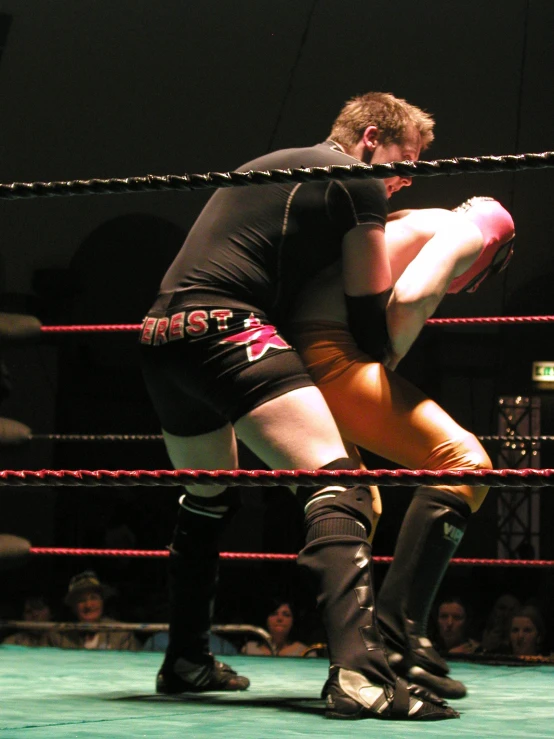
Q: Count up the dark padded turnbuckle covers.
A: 3